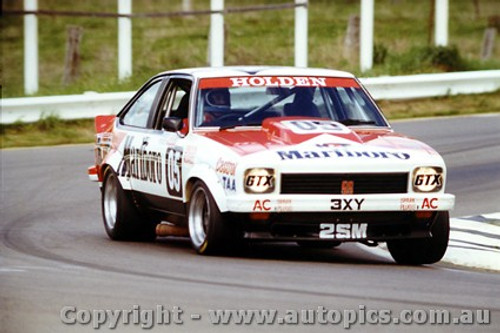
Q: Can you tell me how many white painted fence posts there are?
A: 6